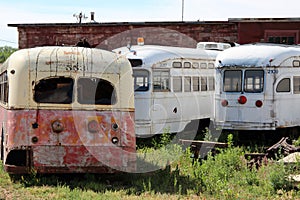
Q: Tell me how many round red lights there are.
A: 3